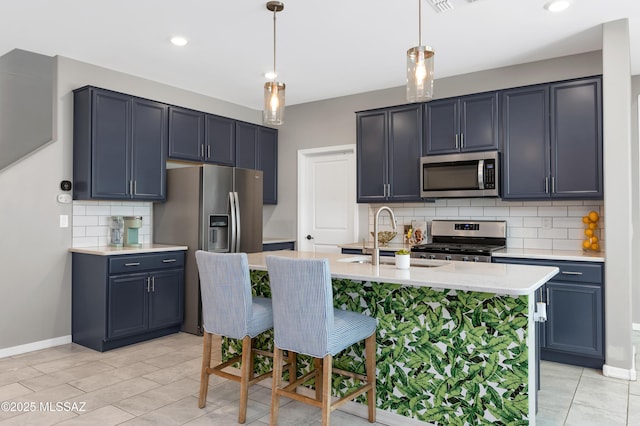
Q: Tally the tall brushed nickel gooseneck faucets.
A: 1